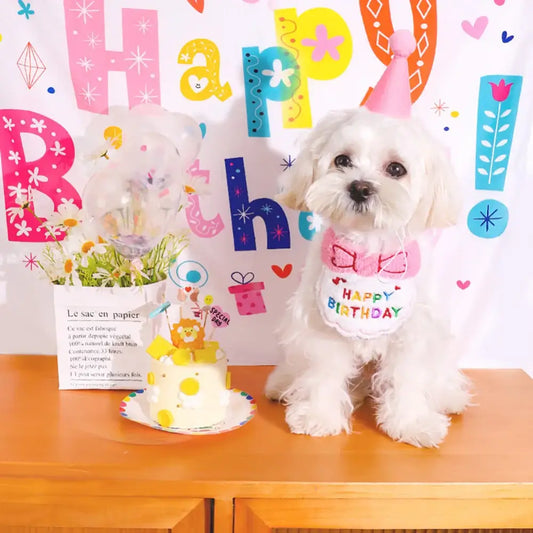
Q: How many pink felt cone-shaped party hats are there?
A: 1